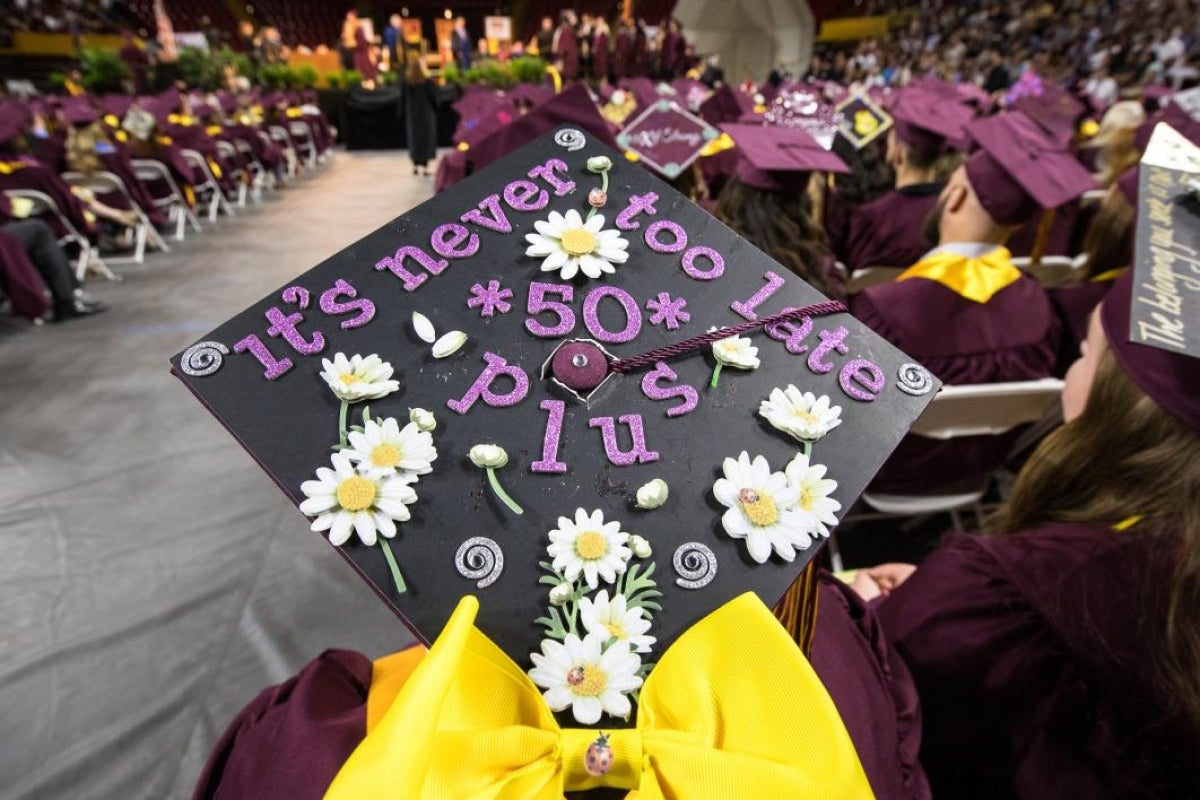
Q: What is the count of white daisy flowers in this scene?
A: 11